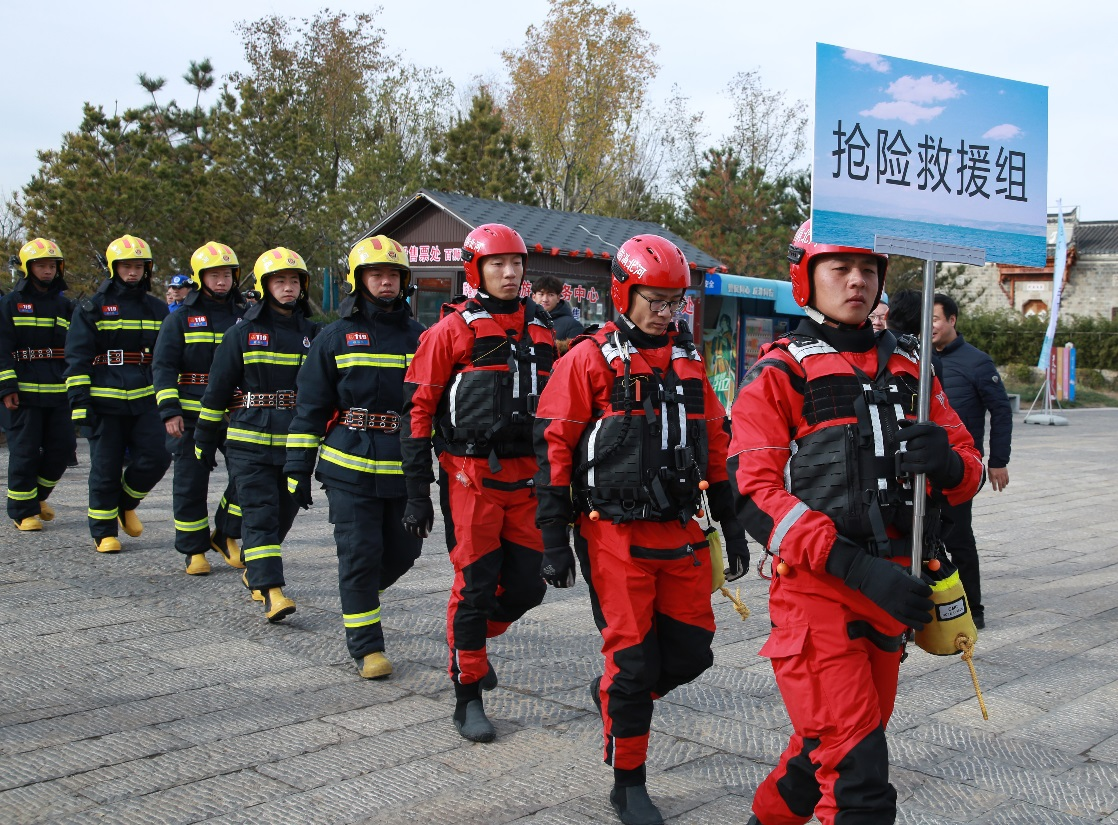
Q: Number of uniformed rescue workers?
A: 8